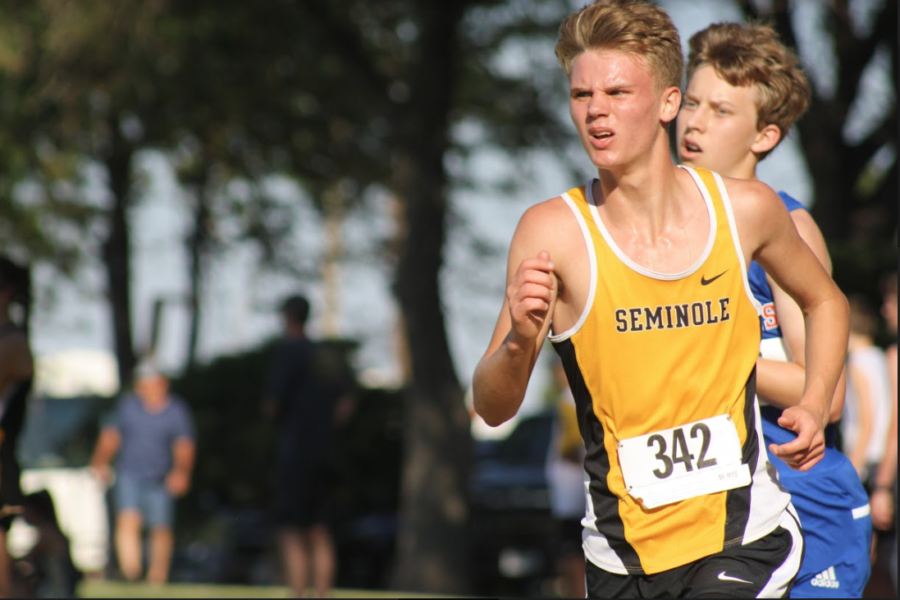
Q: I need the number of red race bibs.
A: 0